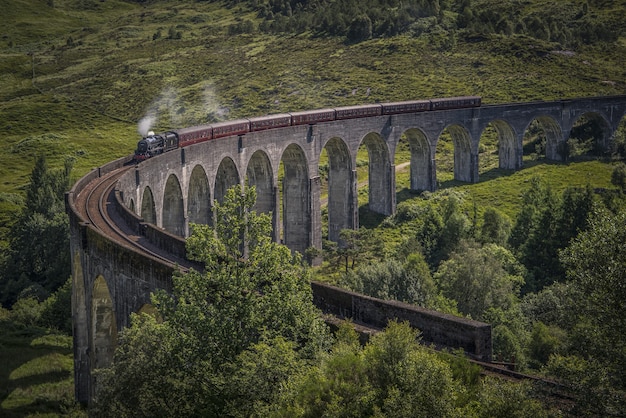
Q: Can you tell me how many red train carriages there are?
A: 7